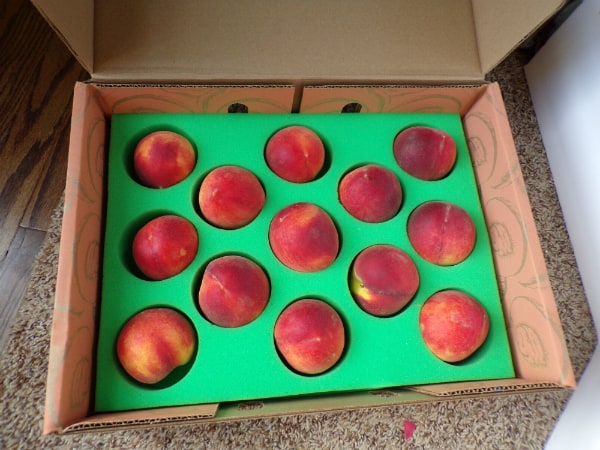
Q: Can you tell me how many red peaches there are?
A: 13